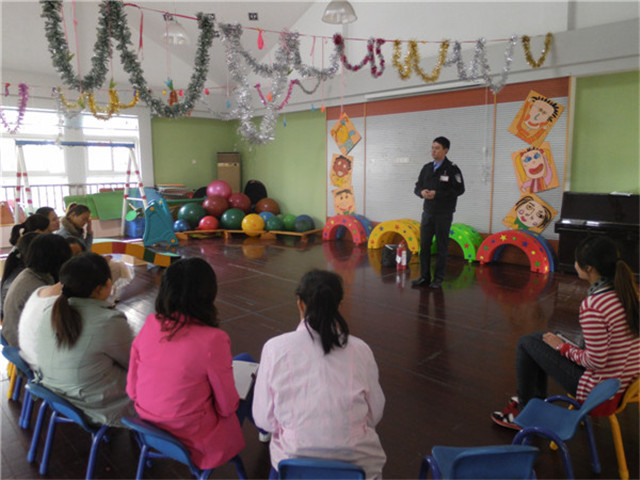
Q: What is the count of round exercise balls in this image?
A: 13